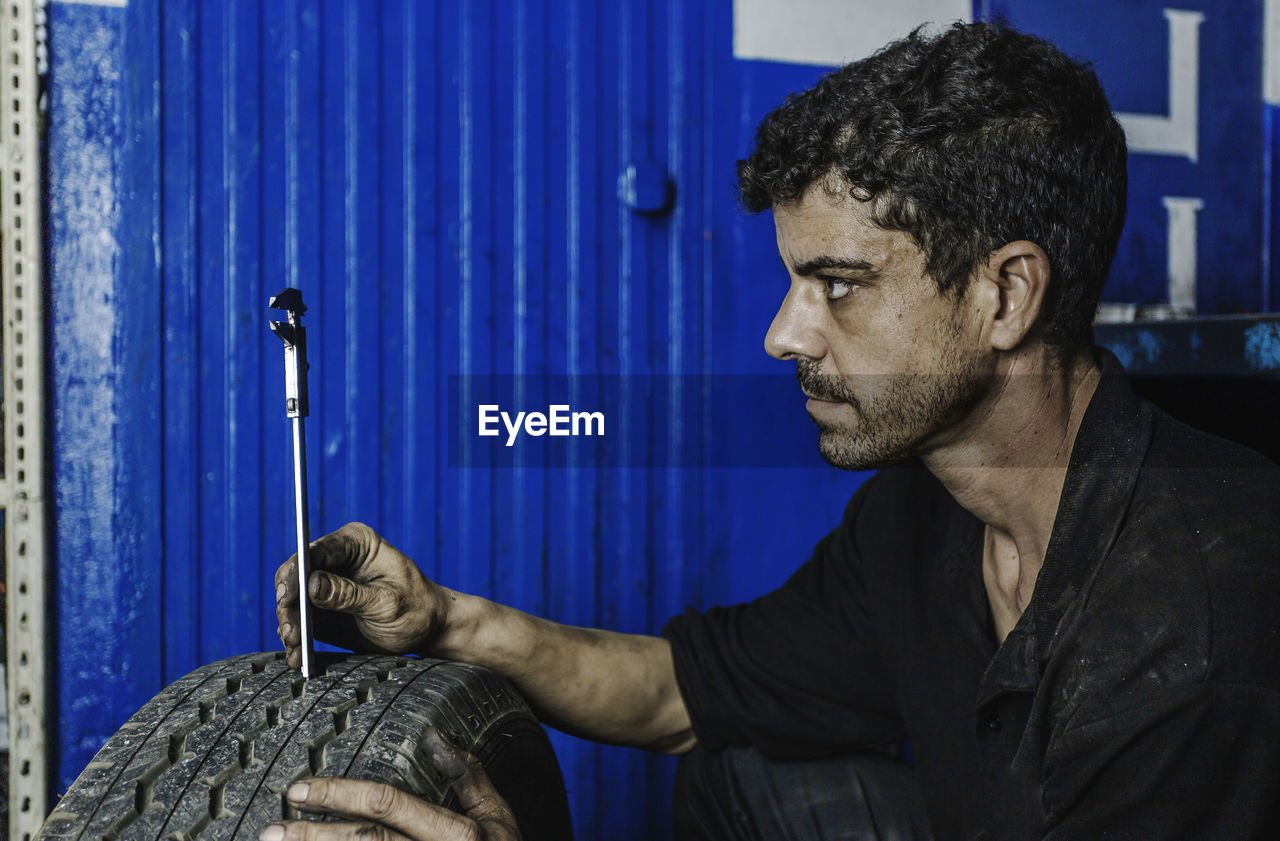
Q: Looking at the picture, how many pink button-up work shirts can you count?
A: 0